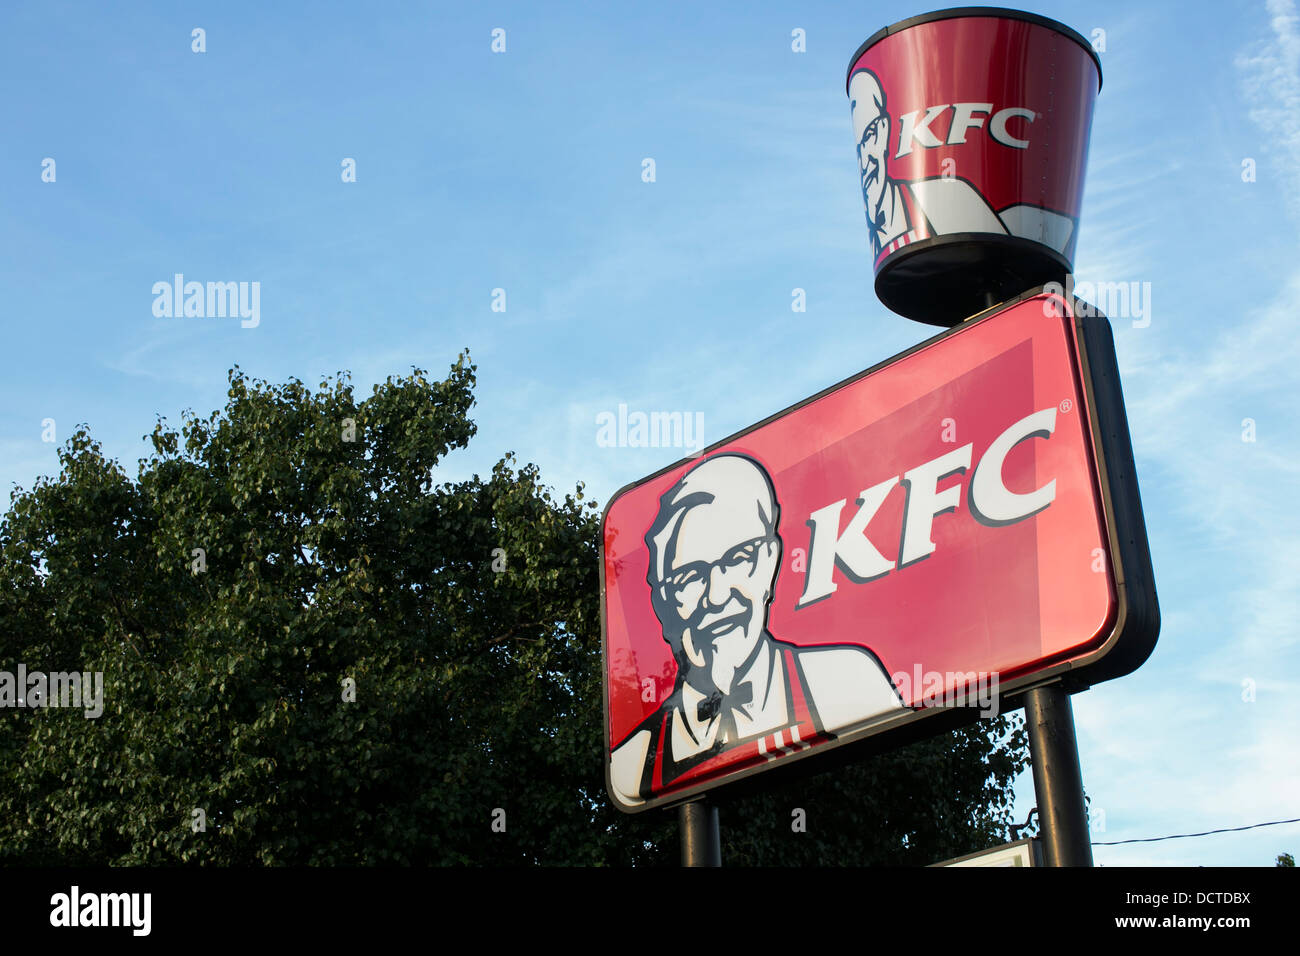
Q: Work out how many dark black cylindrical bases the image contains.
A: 2